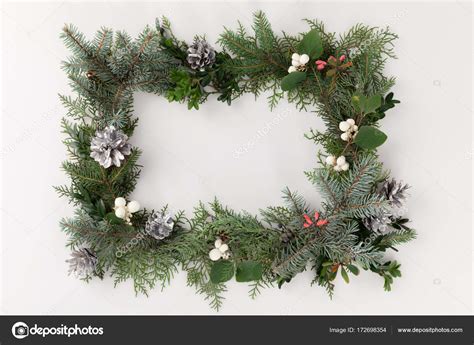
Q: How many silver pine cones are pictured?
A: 6